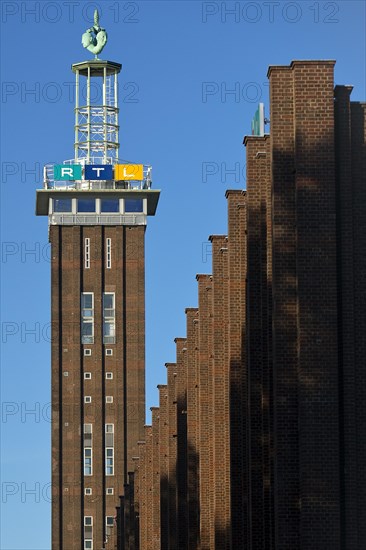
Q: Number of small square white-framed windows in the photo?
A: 8